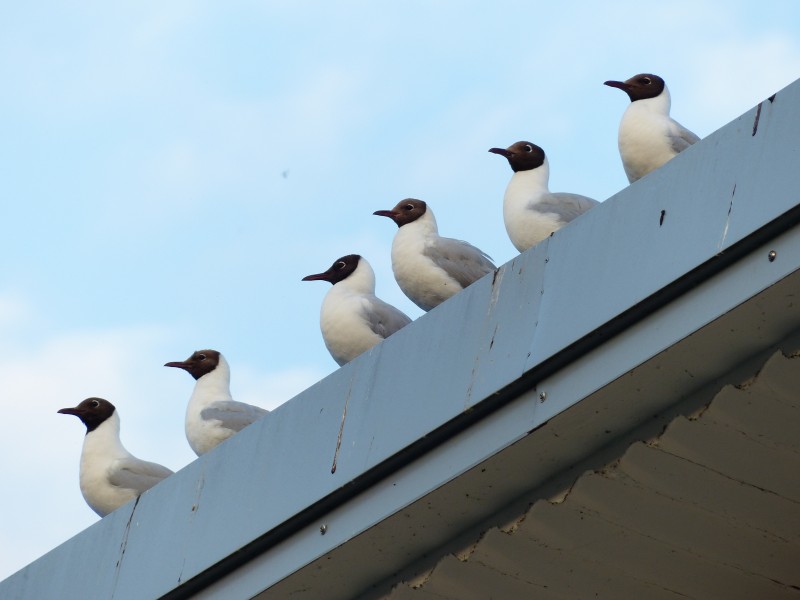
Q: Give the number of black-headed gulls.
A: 6